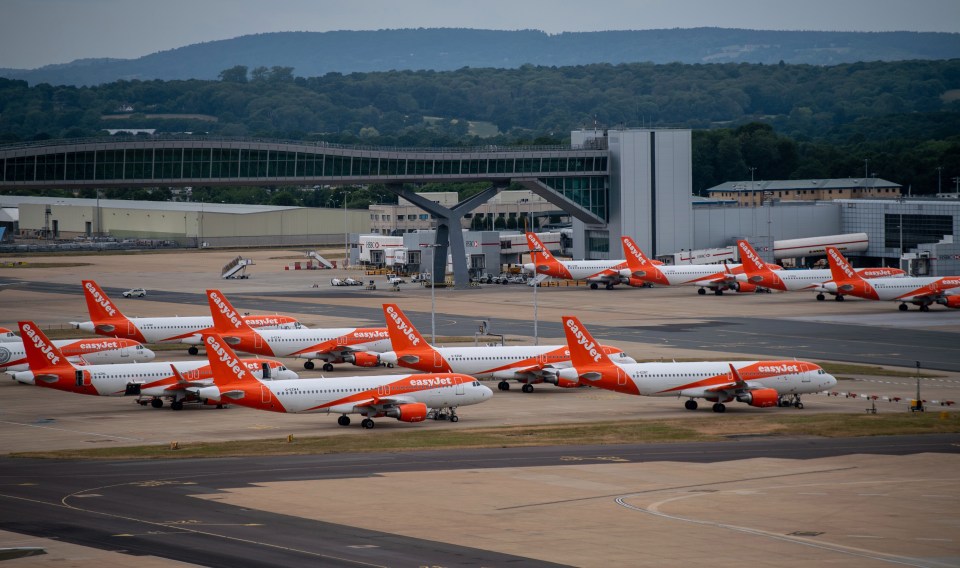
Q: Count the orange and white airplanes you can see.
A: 12